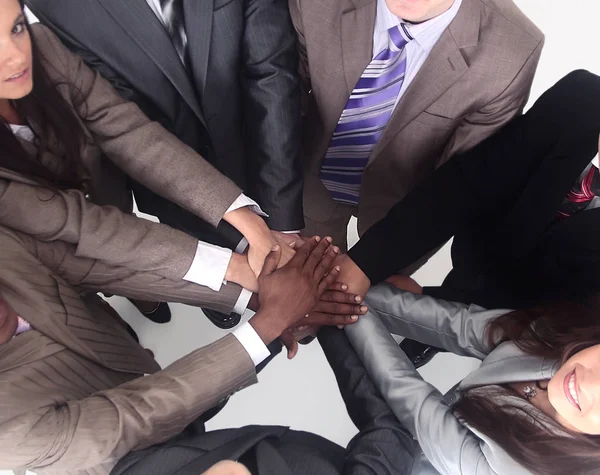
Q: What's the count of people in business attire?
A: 7